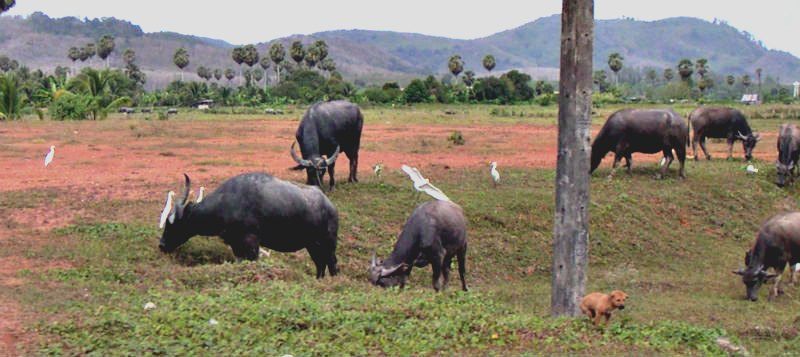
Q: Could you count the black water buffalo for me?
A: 7